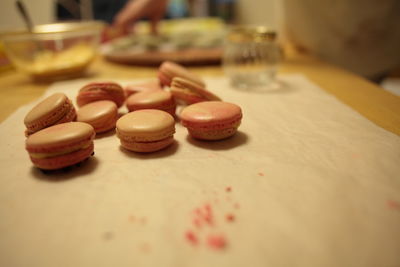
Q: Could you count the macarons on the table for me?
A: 10